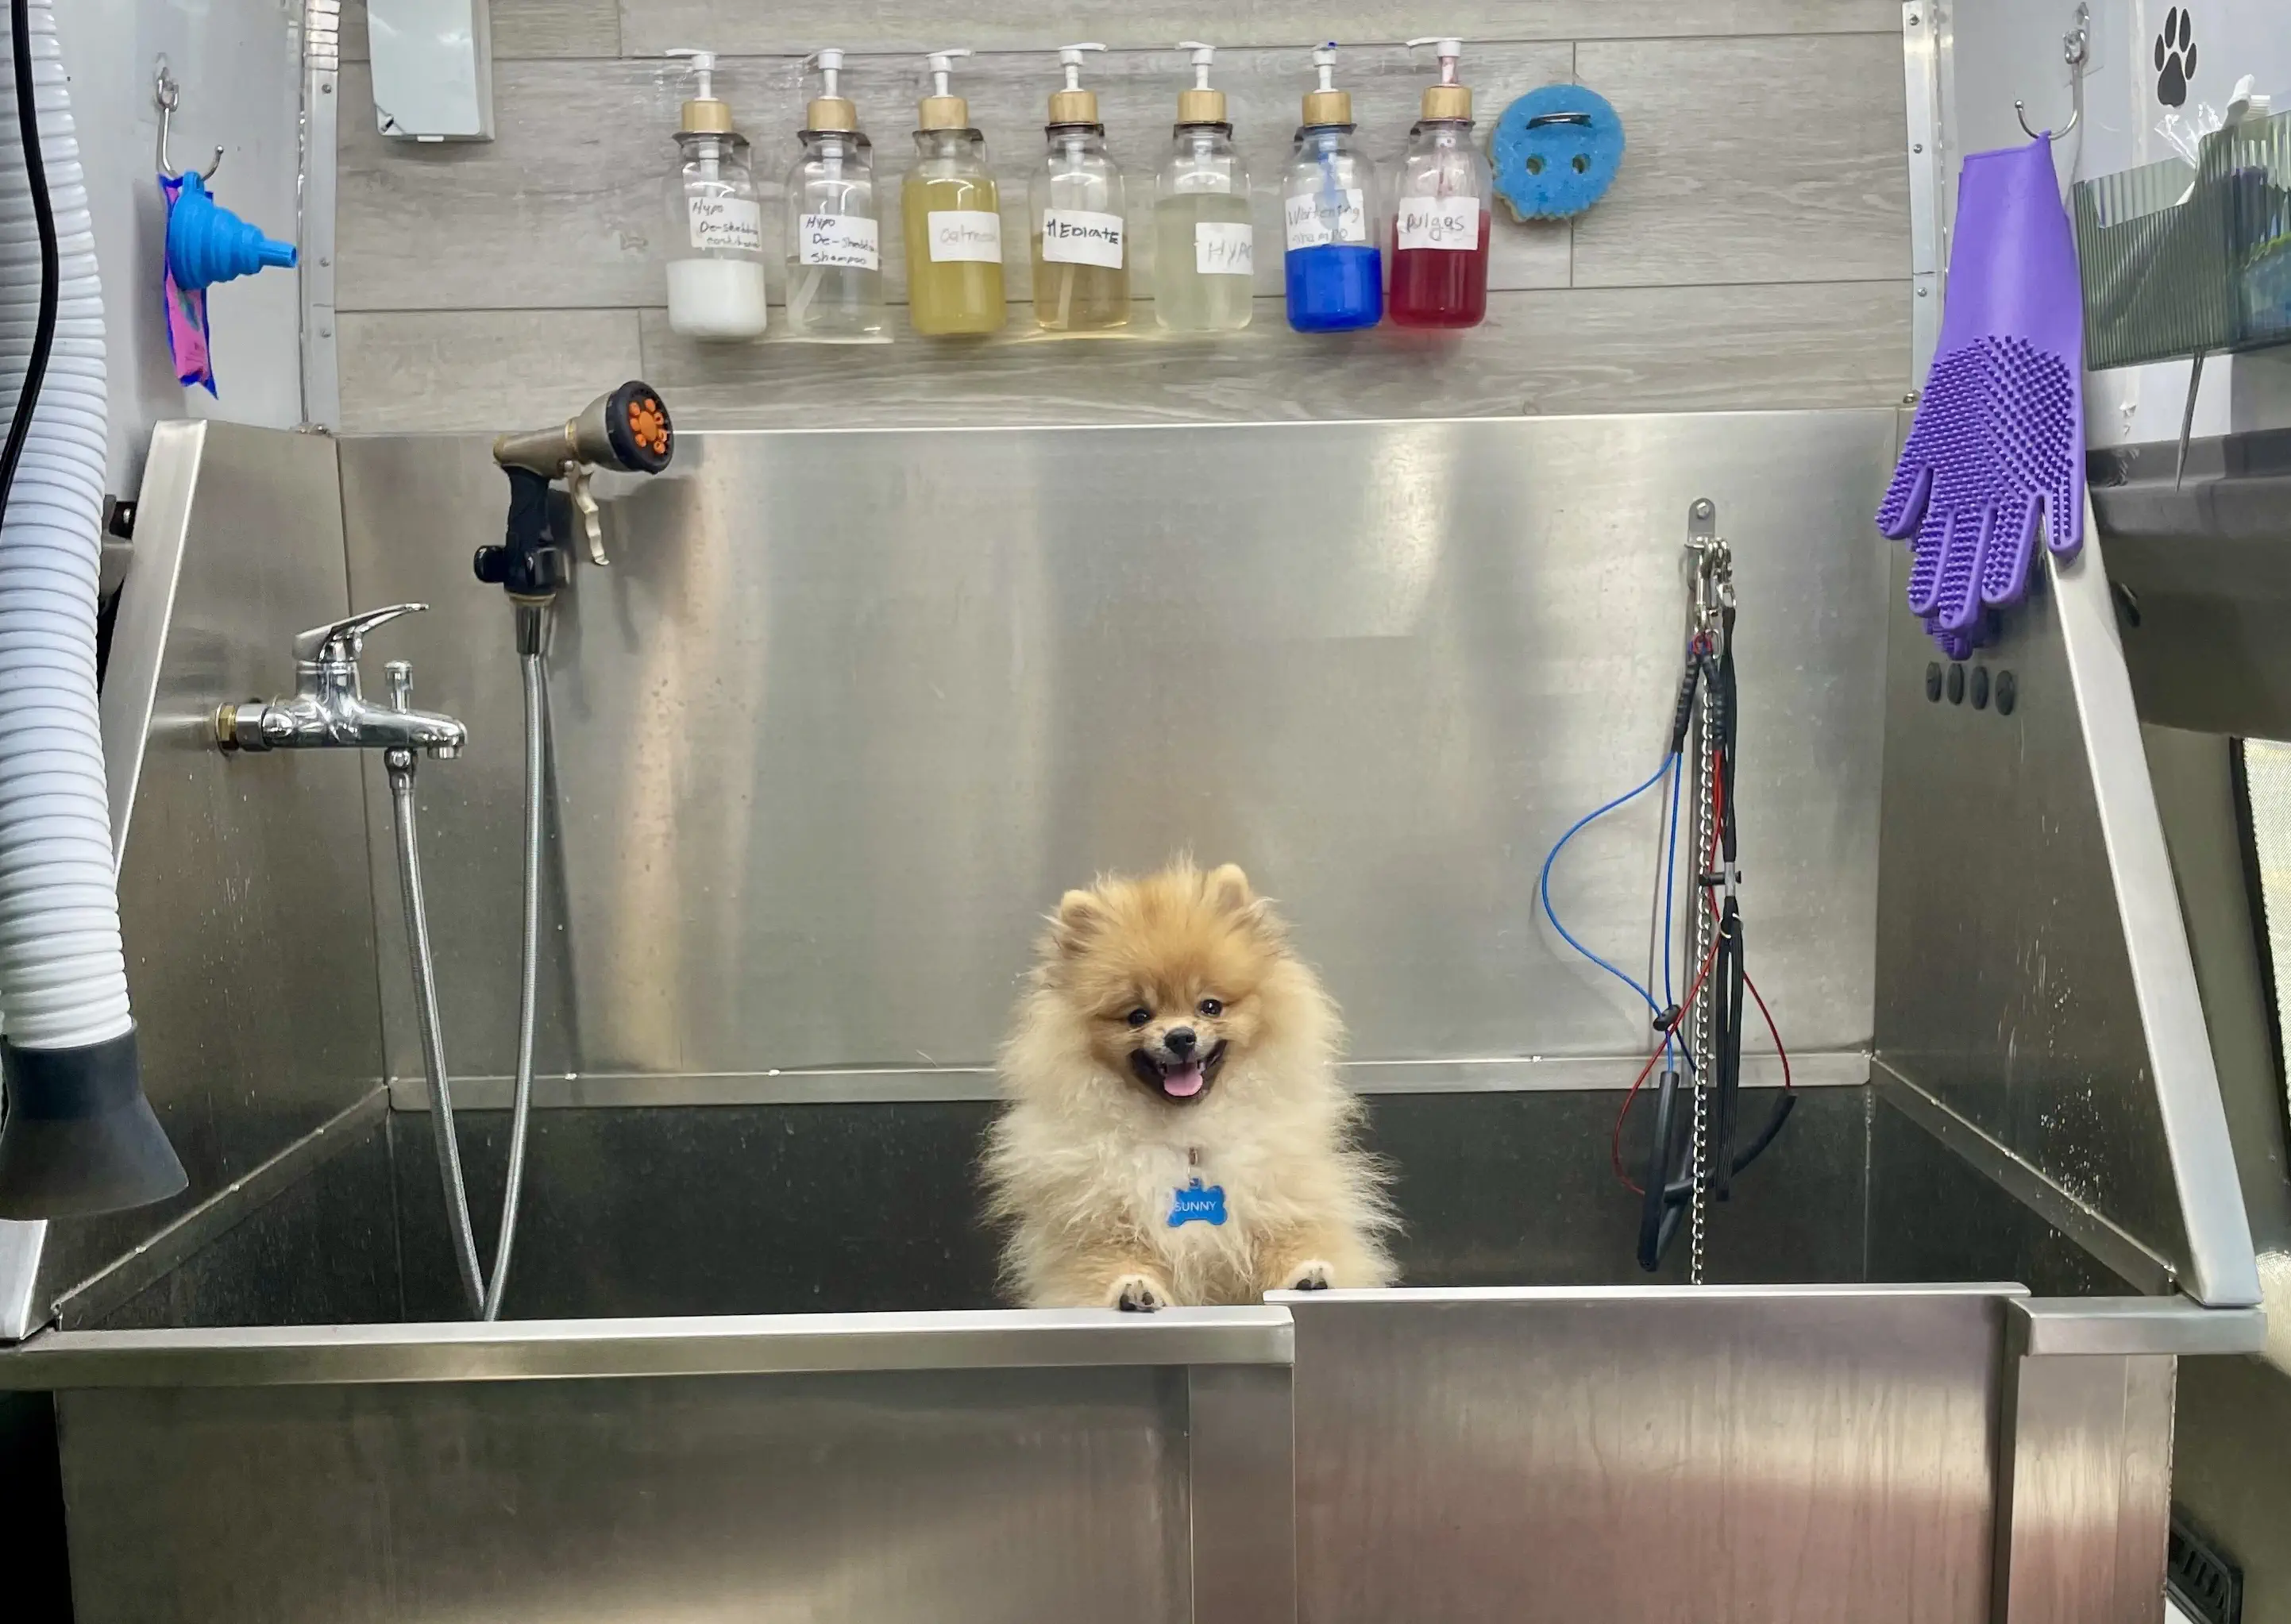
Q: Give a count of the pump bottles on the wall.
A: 7